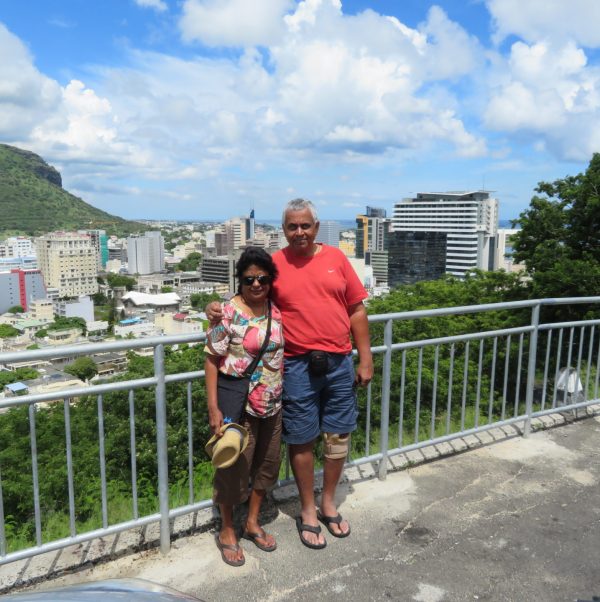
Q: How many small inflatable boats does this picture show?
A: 0